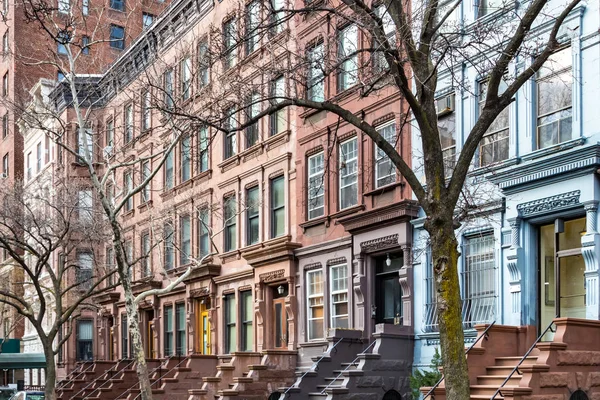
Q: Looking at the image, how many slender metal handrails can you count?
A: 10